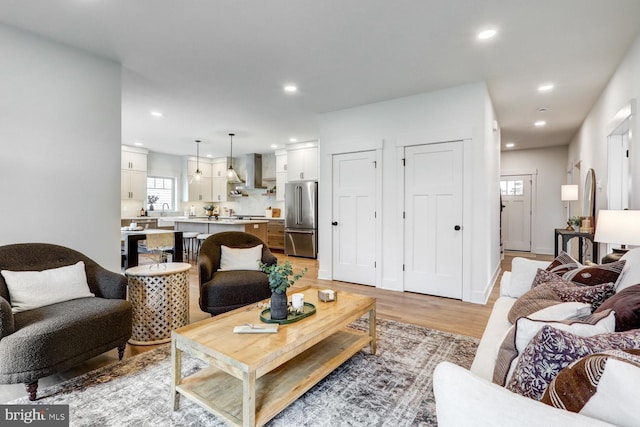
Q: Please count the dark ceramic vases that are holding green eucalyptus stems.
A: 1